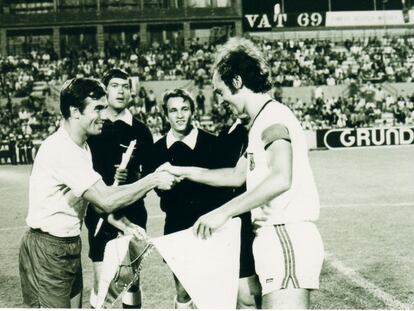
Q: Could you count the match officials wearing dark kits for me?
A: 3